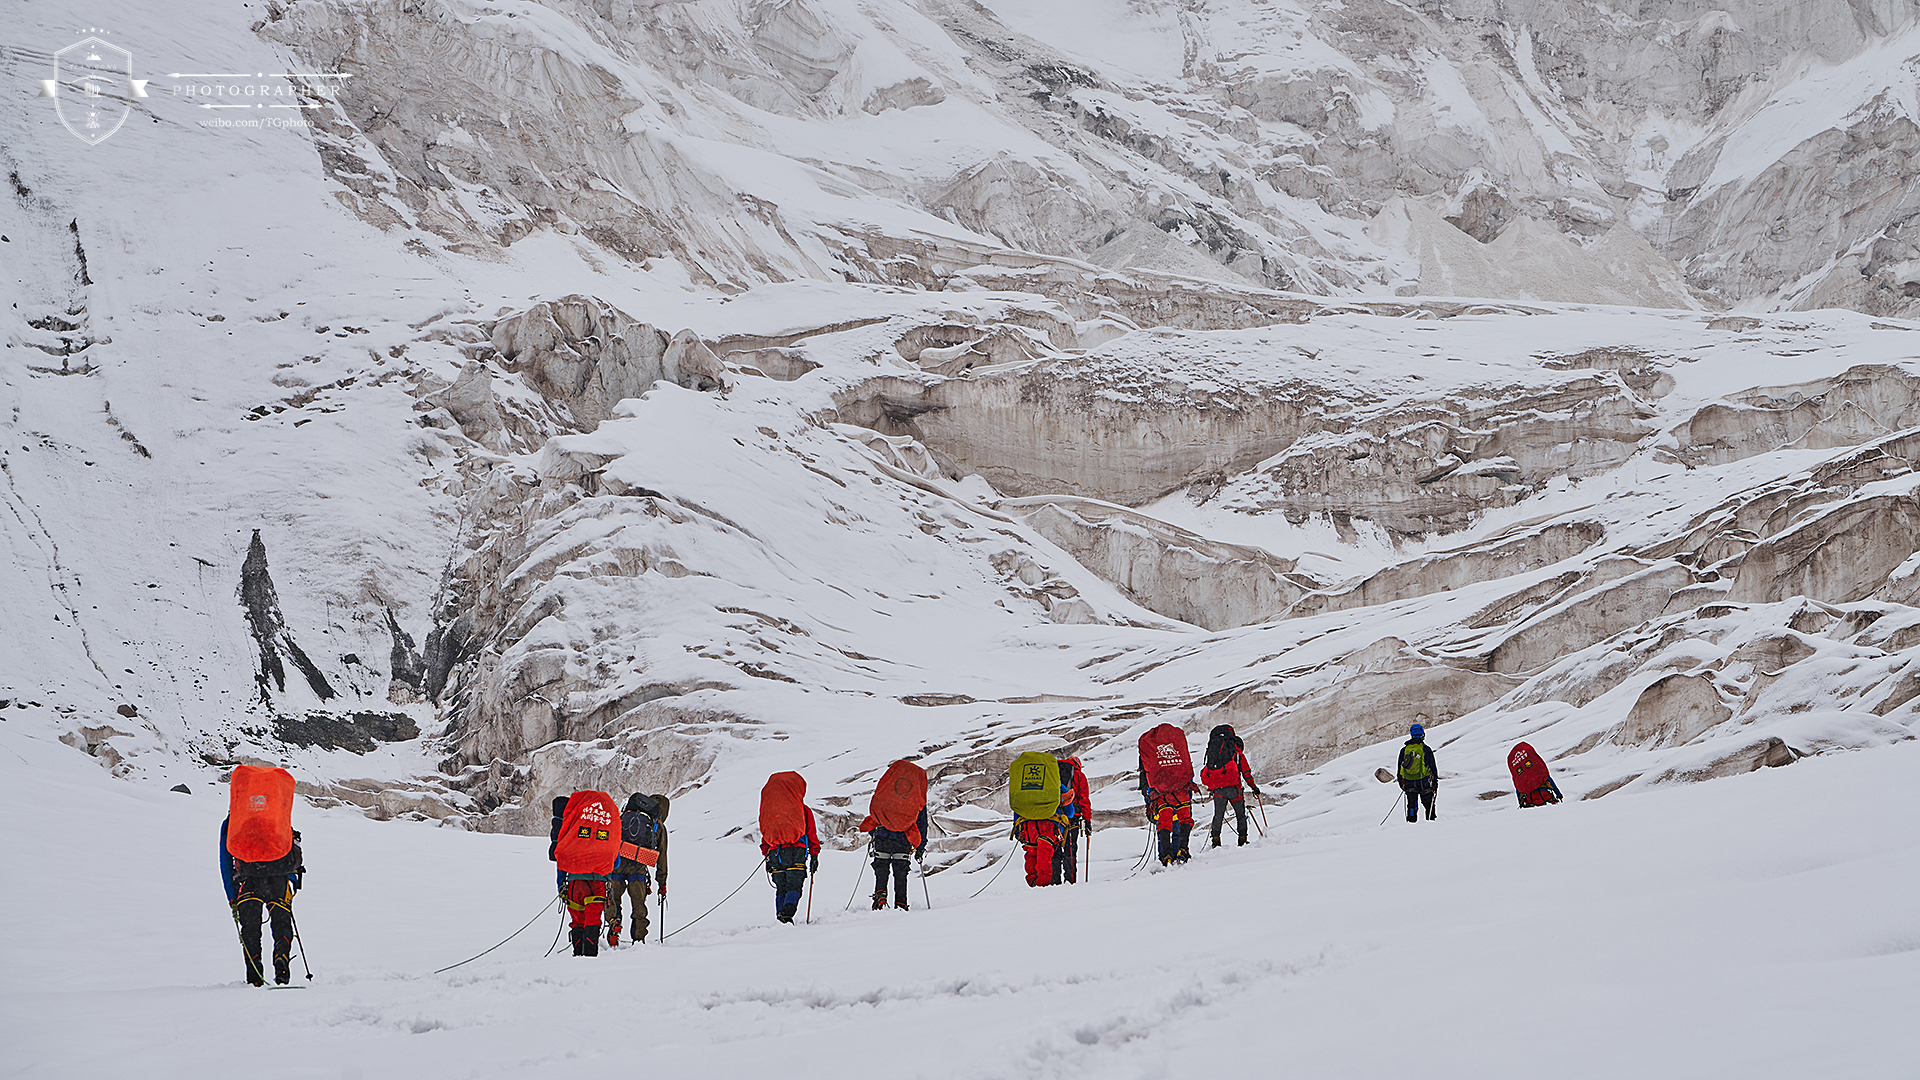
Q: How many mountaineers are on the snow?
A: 11